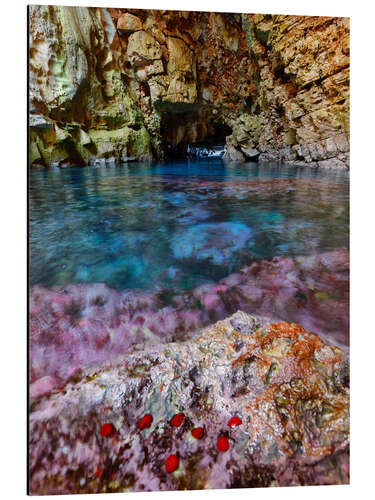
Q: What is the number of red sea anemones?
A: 7